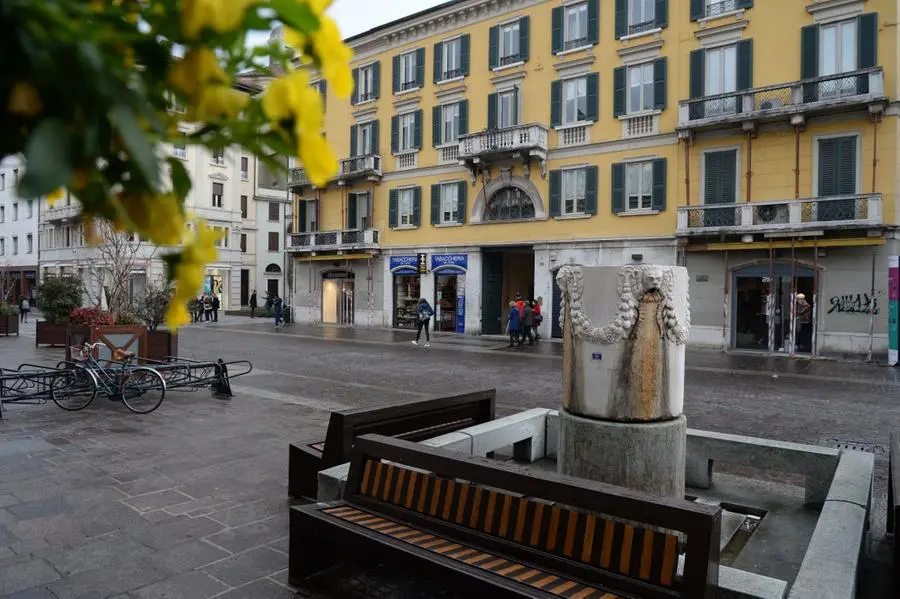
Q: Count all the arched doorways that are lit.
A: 1